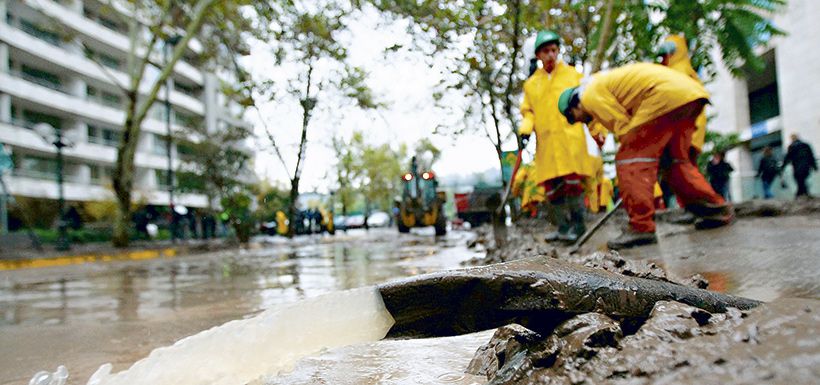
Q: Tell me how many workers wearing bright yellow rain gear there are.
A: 3